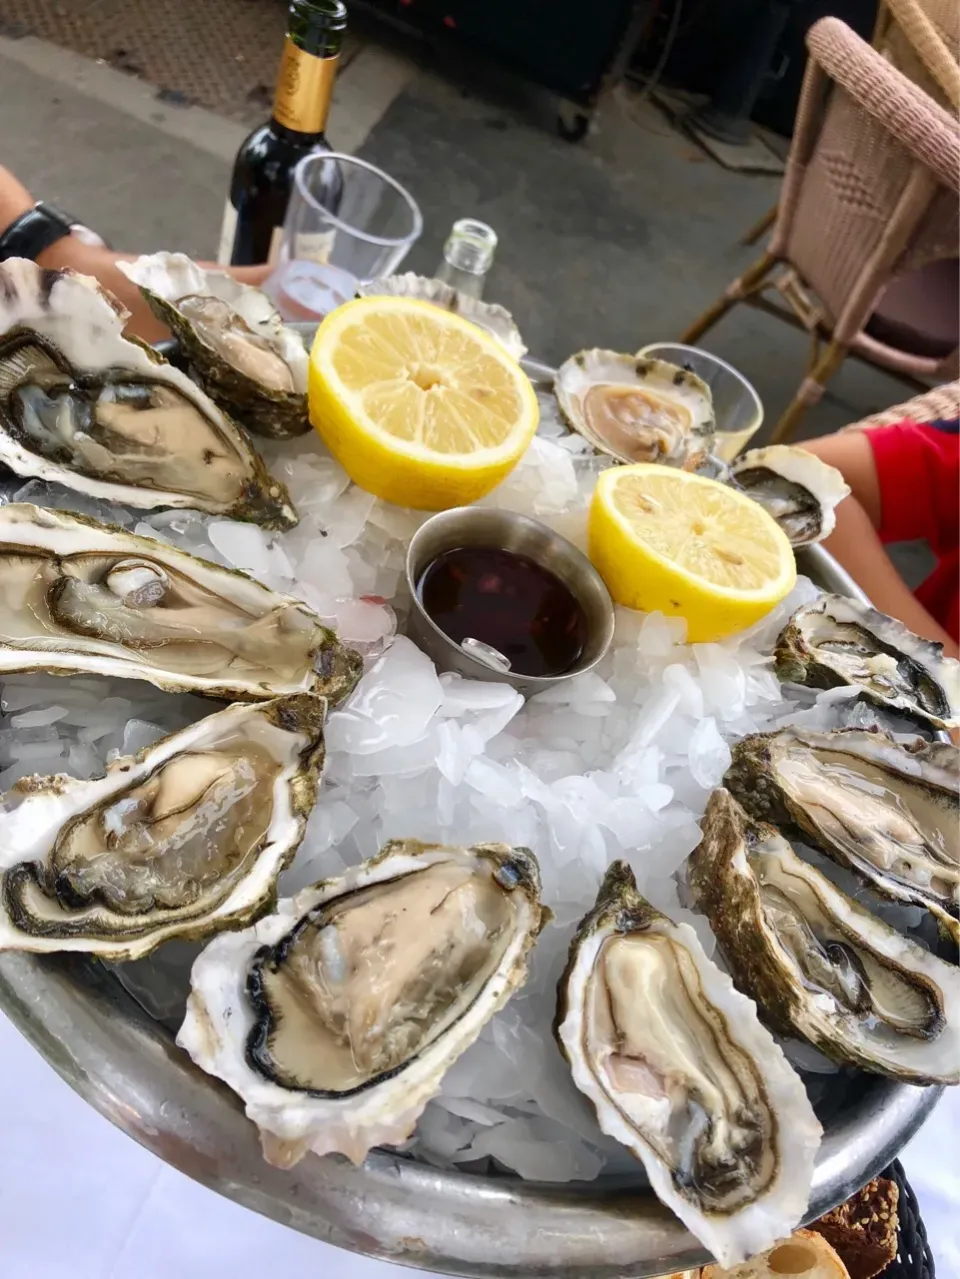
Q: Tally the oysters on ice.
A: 12